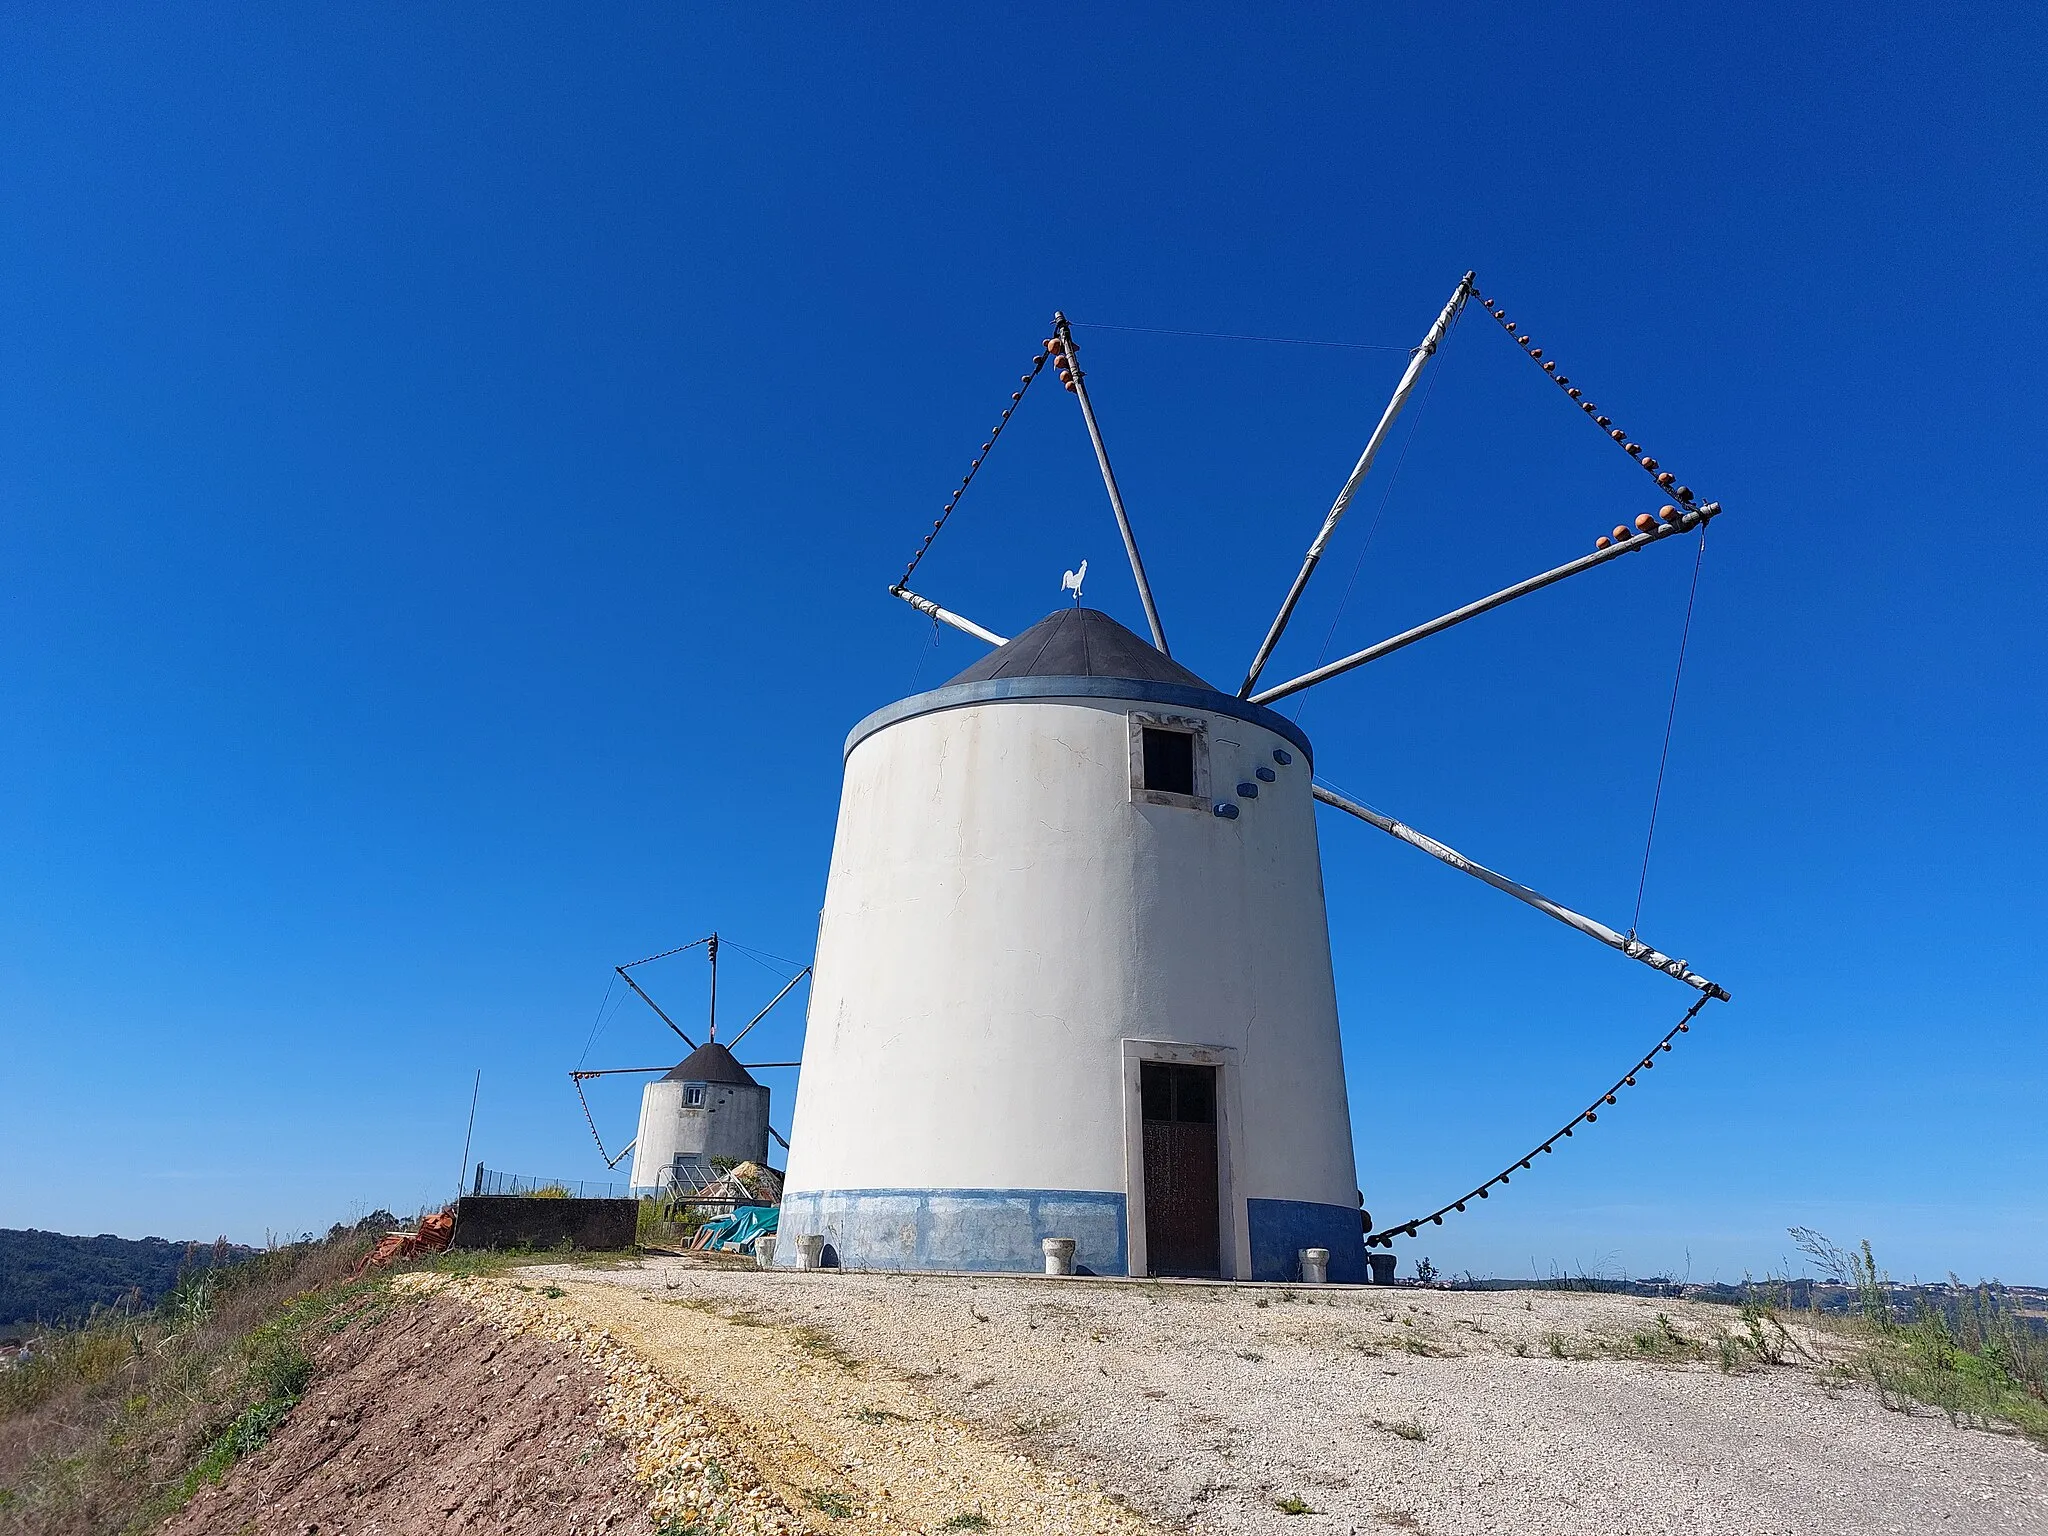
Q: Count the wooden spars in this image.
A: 12